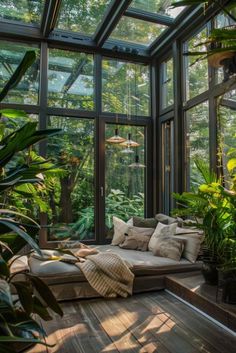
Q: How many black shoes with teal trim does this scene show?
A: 0